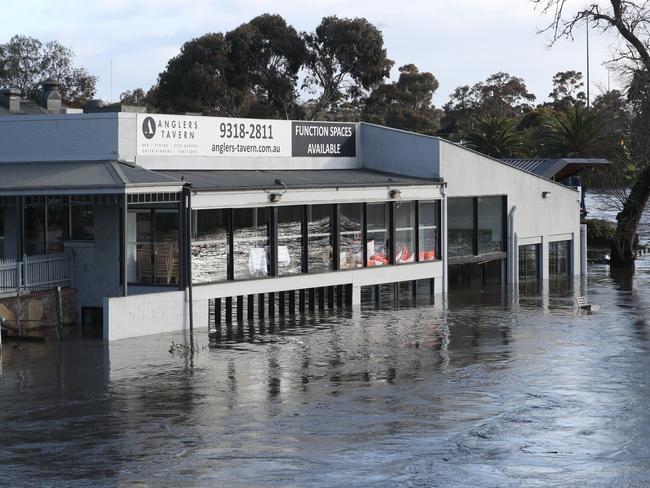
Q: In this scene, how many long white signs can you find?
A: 1